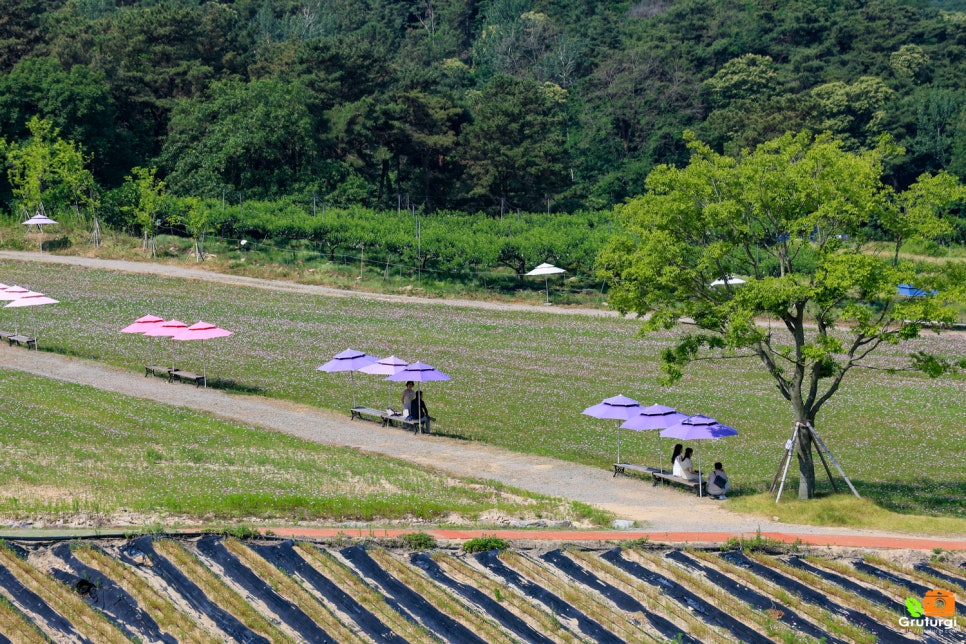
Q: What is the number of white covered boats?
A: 0